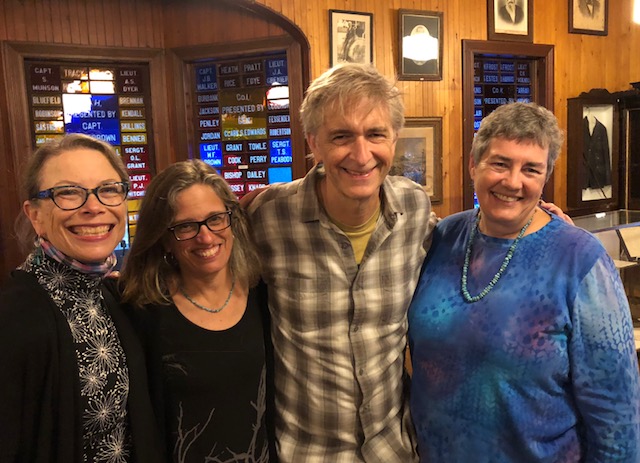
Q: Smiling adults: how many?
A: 4